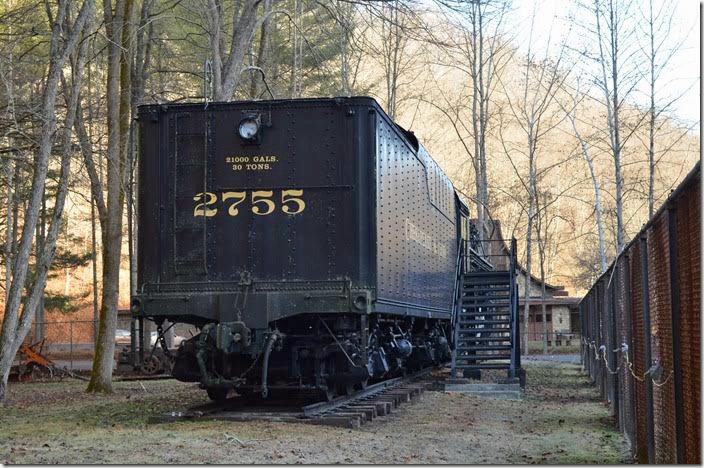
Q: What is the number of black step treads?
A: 11